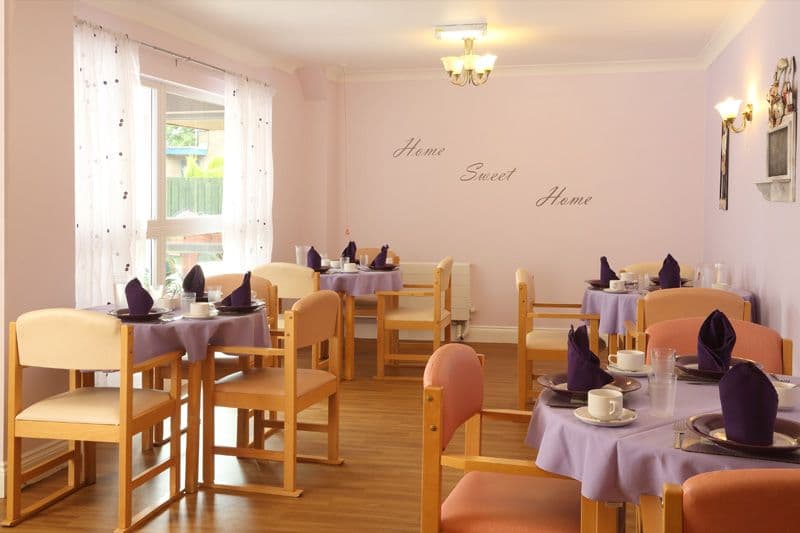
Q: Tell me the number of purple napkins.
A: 11